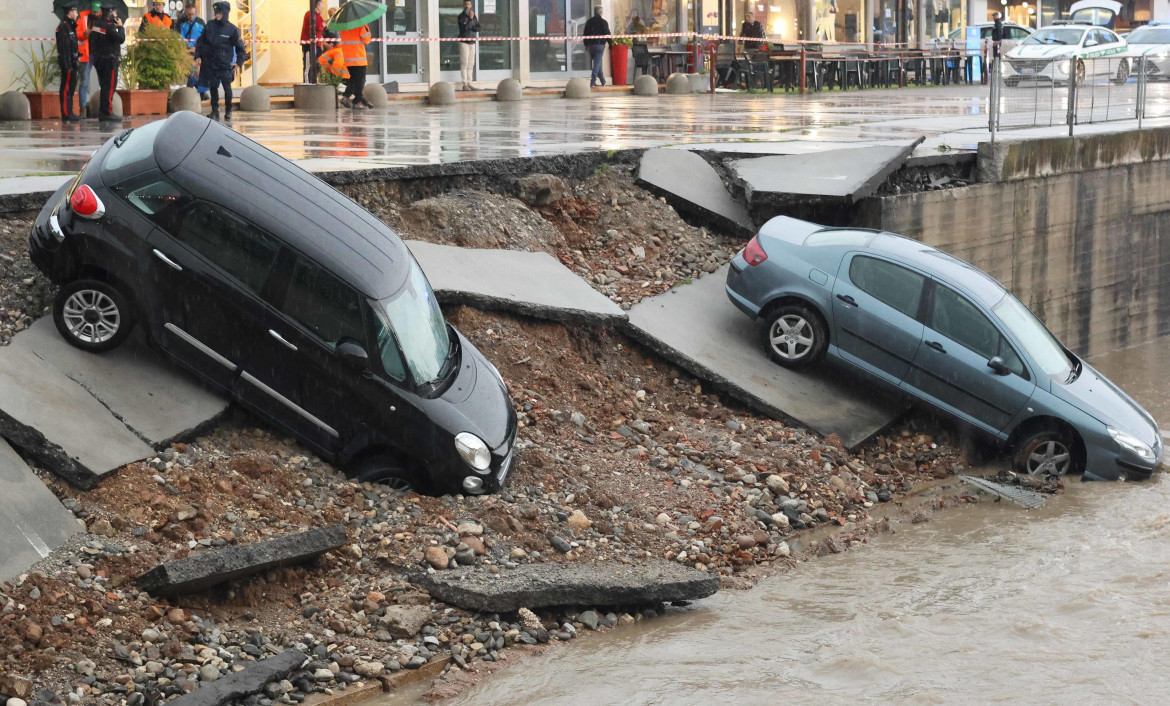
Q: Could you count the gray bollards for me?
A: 10